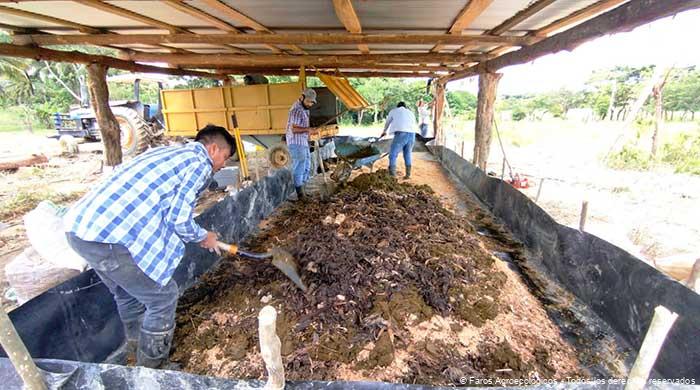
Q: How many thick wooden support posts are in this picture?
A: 3